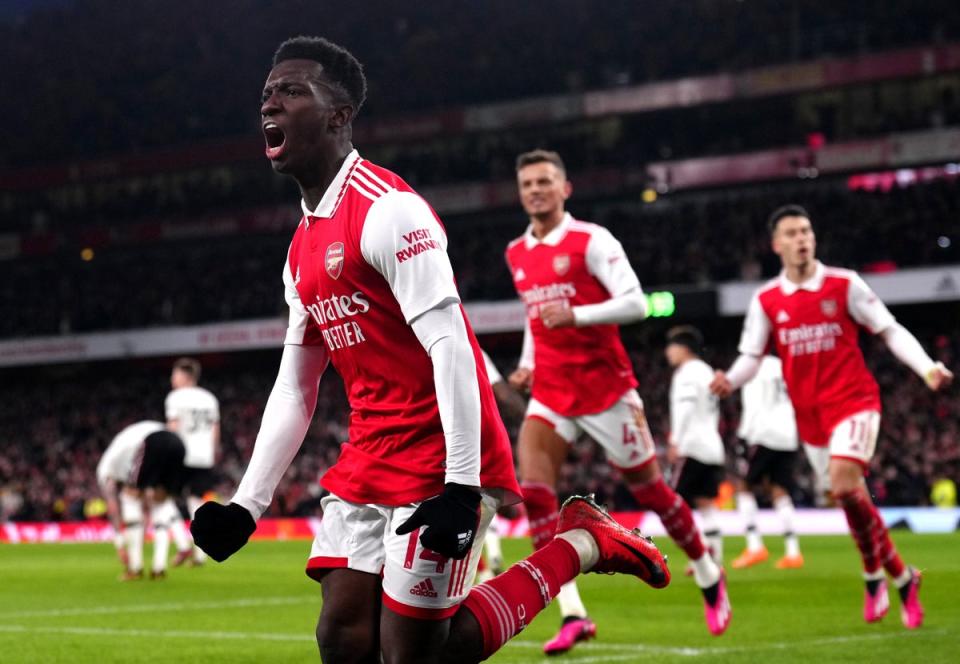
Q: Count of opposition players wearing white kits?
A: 4